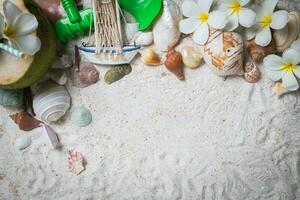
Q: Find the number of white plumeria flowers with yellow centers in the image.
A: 5